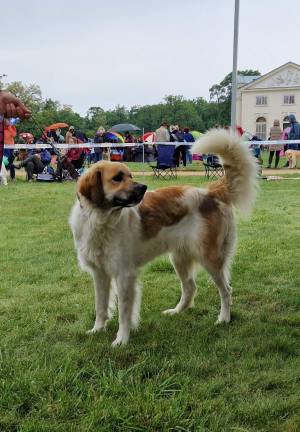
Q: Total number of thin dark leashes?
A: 1